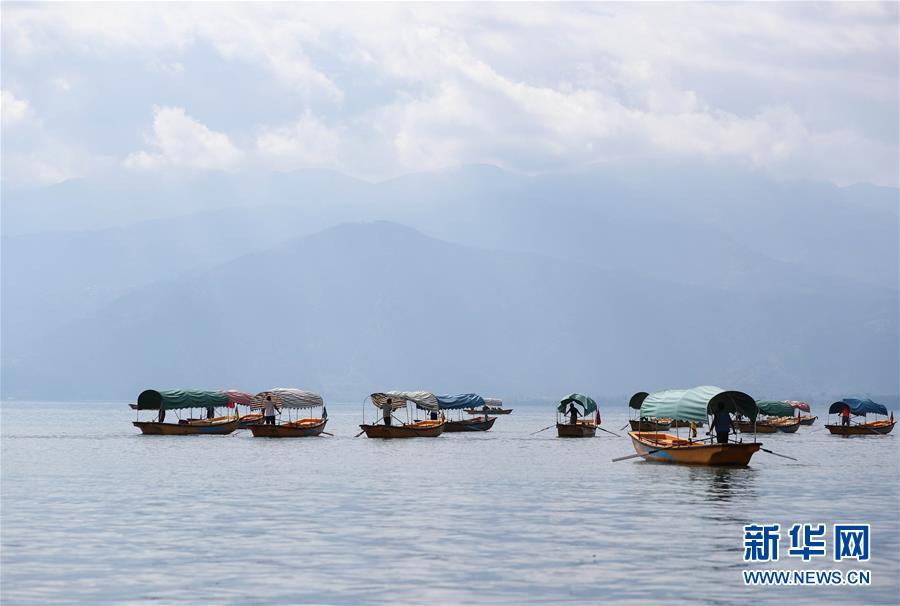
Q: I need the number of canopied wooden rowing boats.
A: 12